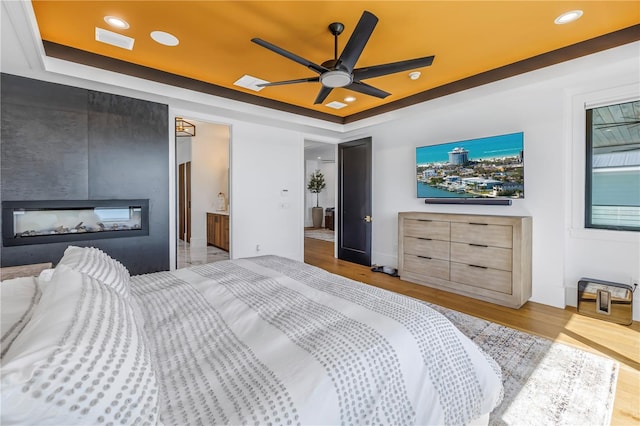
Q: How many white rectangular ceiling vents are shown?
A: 3